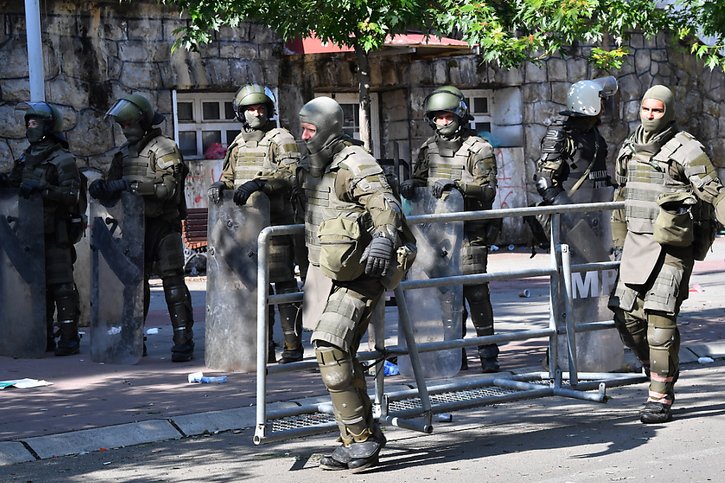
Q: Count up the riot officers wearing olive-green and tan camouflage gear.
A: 6